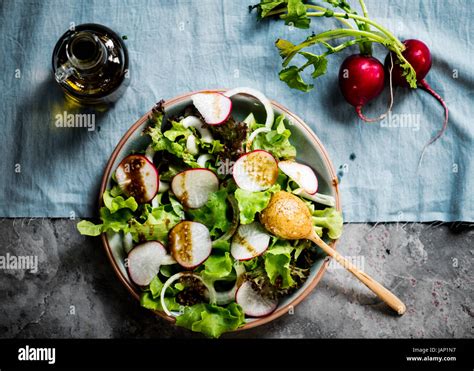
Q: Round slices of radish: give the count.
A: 9